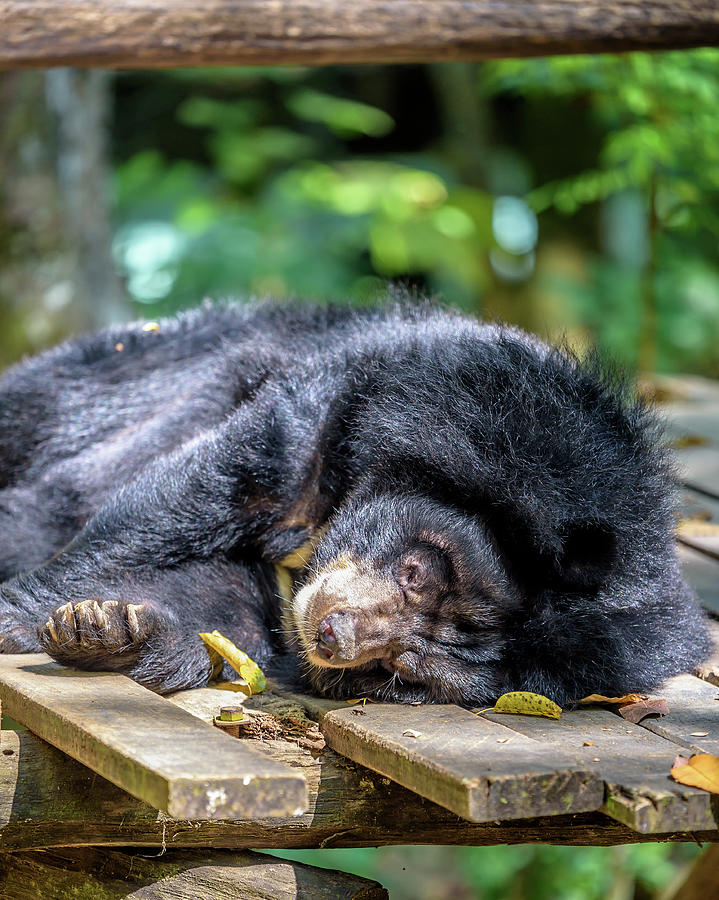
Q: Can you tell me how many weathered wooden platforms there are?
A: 1